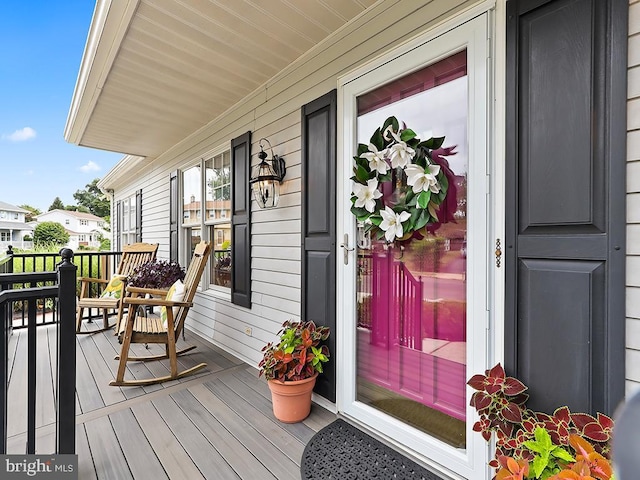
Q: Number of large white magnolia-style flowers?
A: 5